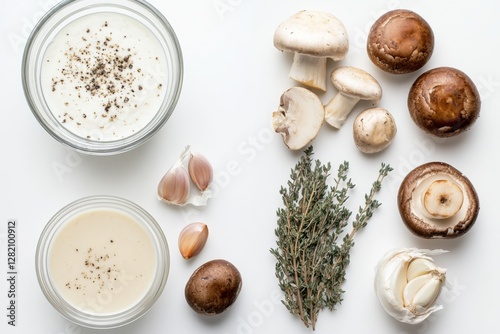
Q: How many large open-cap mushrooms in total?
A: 1